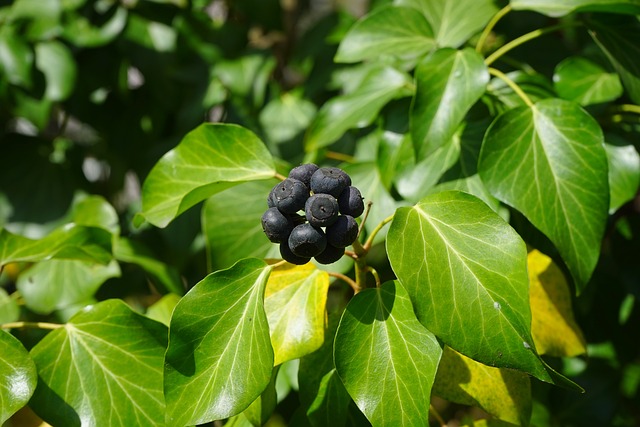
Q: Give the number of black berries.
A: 11